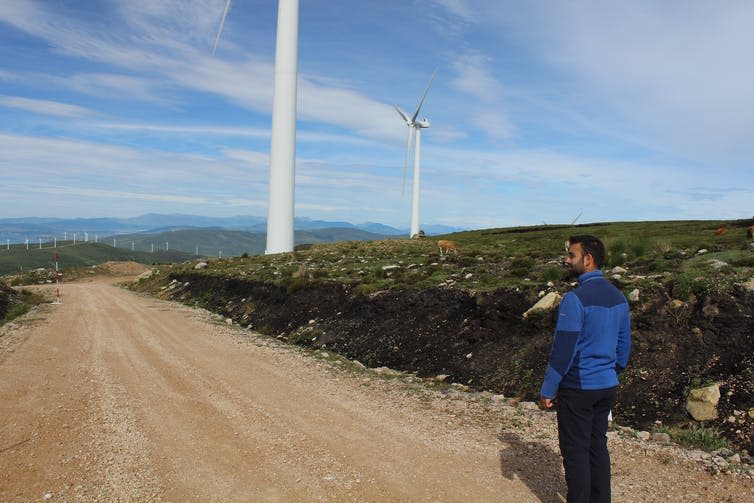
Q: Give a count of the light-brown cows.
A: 1